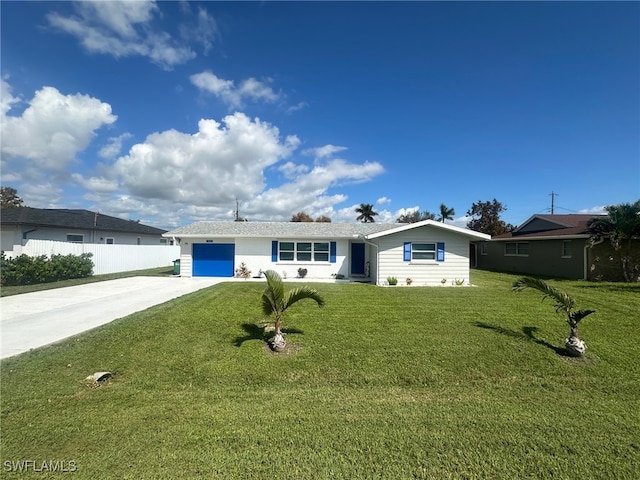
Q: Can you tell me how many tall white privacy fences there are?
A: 1